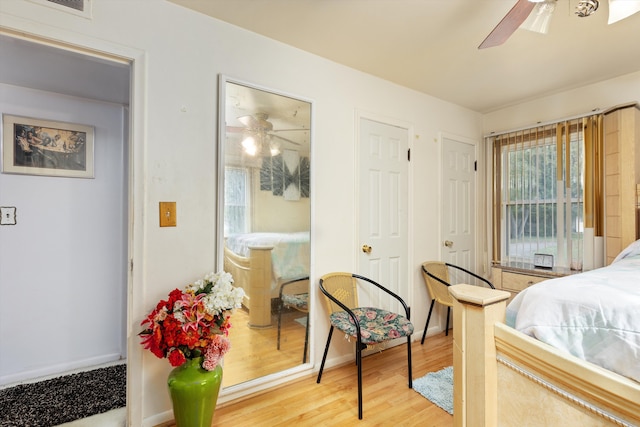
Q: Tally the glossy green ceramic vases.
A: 1